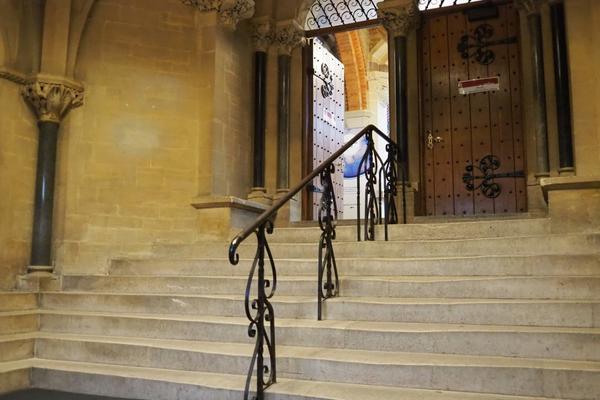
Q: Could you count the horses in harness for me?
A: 0